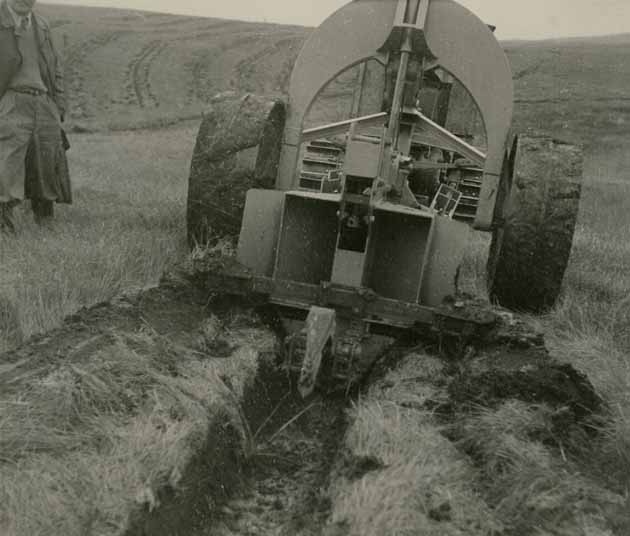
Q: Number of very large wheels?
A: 2